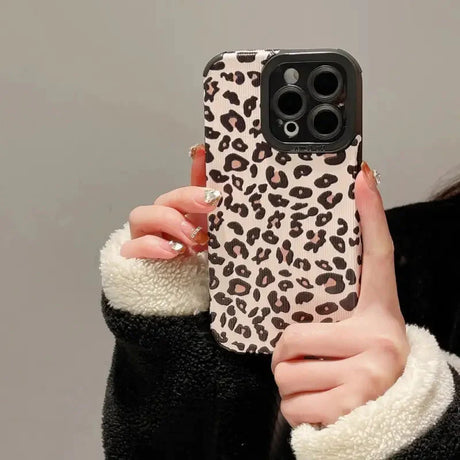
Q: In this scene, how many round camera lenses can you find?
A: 3